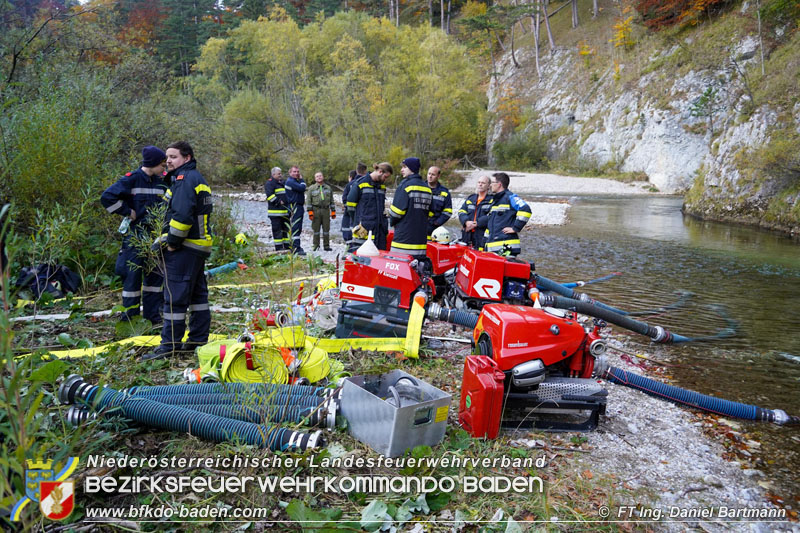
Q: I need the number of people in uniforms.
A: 12